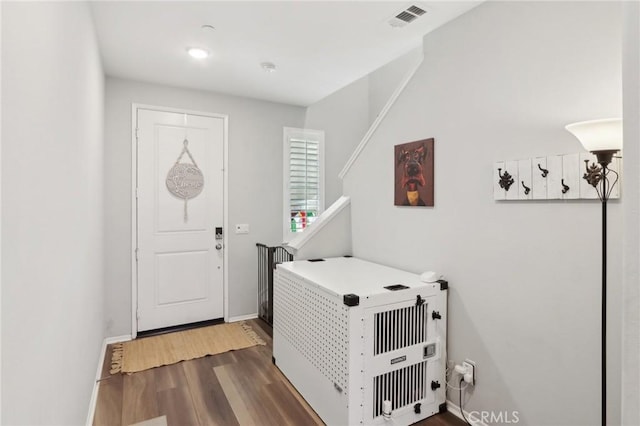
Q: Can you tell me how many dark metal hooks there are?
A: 5